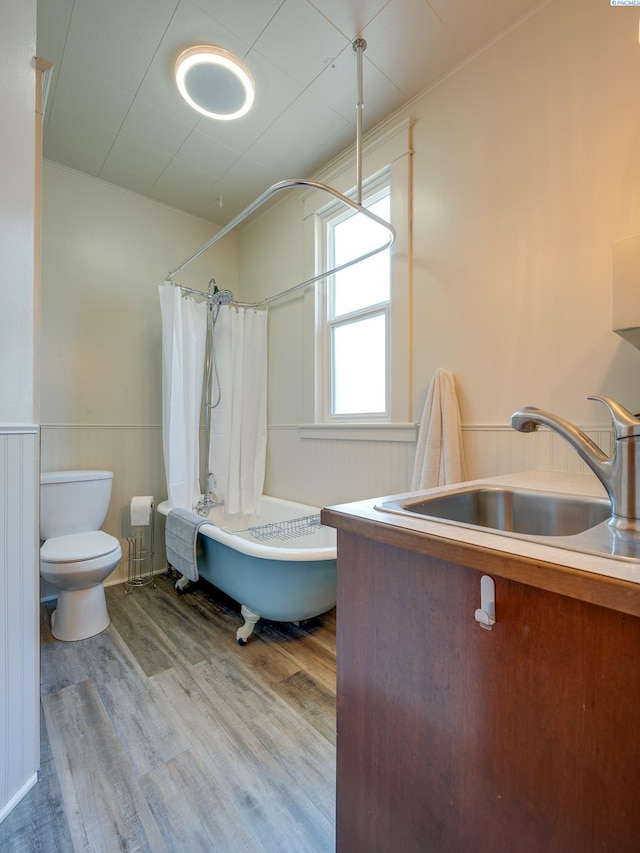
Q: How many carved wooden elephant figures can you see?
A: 0